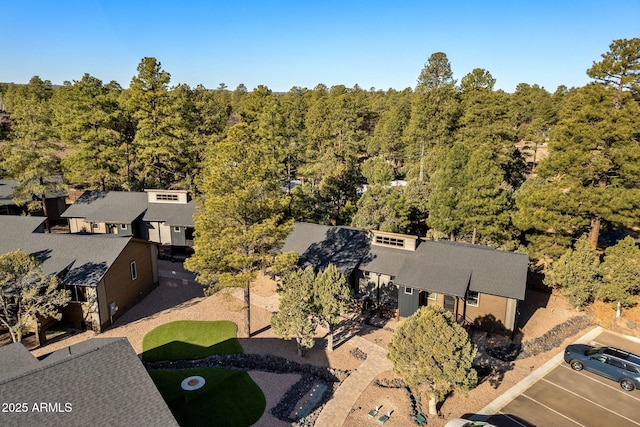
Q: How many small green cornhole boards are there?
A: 2